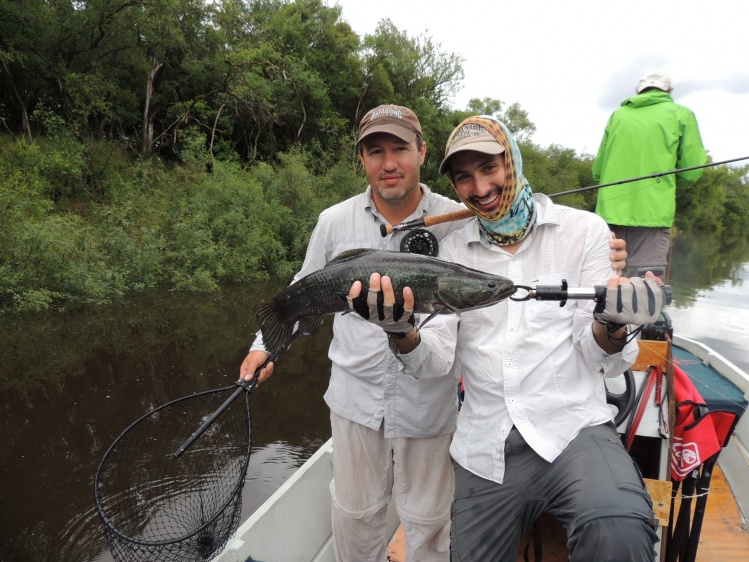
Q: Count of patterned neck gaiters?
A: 1